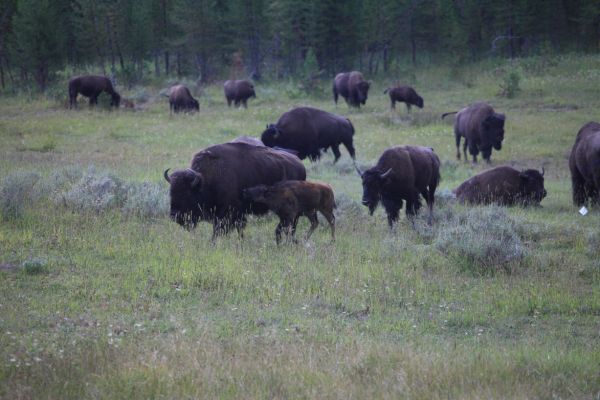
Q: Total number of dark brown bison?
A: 11